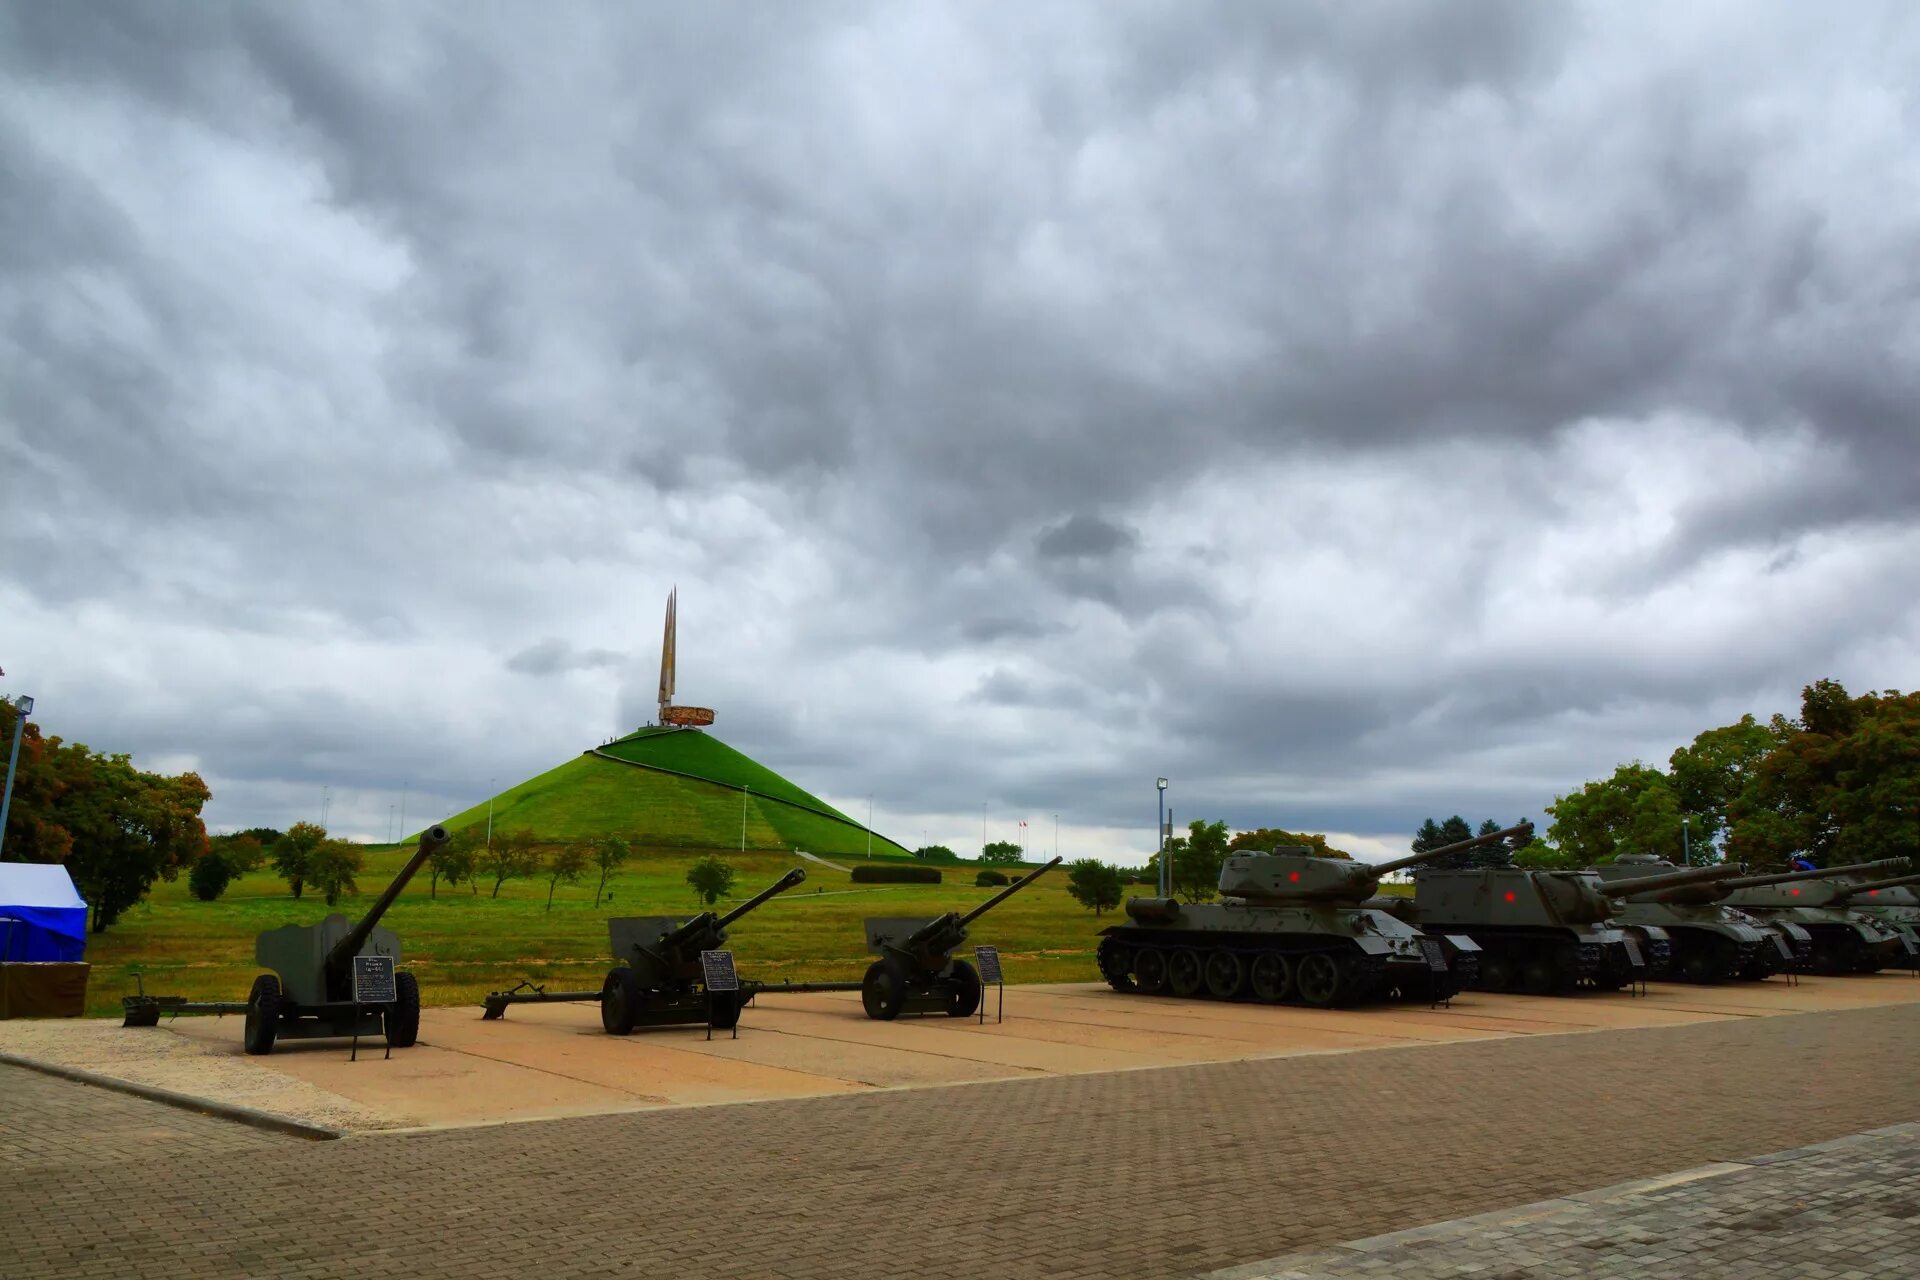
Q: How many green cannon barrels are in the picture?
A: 7